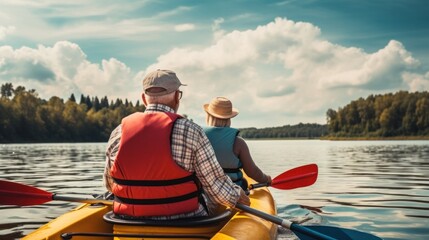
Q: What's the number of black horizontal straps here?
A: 4